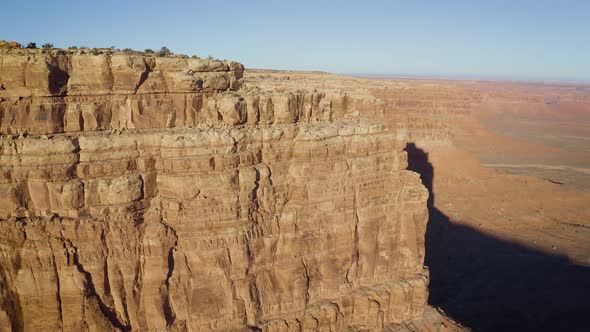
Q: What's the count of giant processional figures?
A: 0